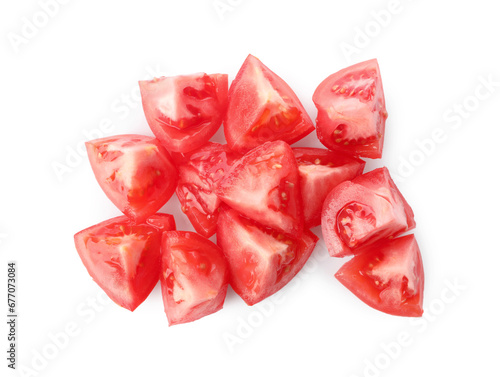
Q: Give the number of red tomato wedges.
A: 12